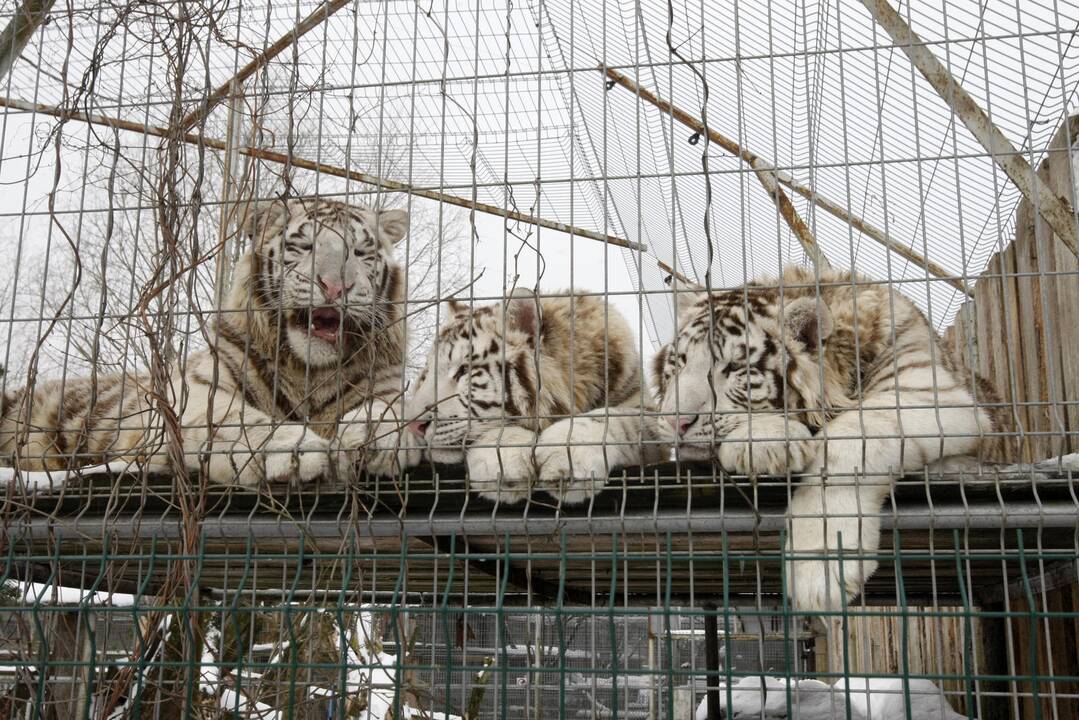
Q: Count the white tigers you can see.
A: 3